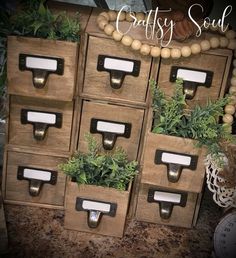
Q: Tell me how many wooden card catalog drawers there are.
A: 9